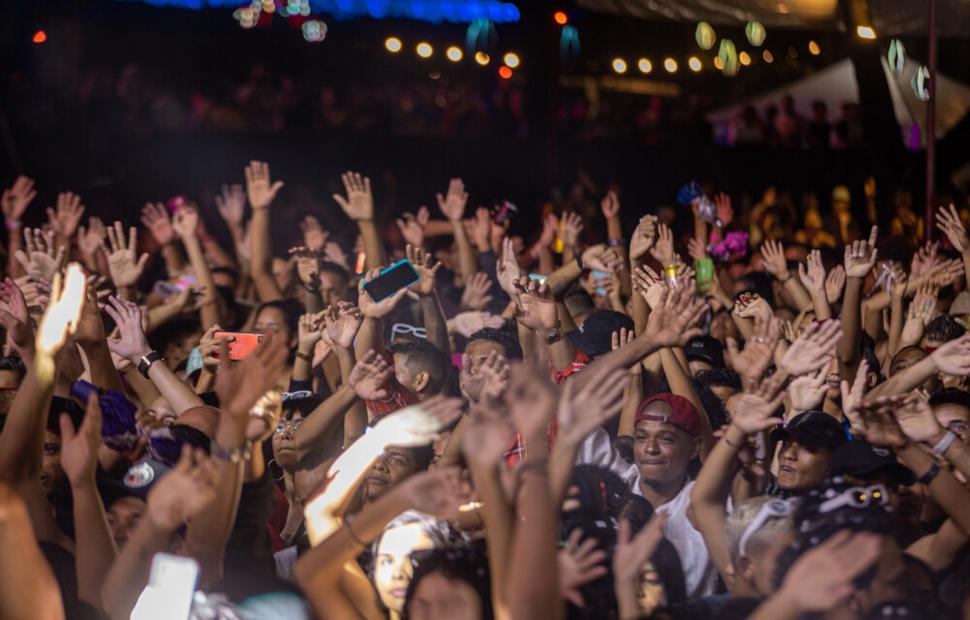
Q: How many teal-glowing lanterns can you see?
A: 2